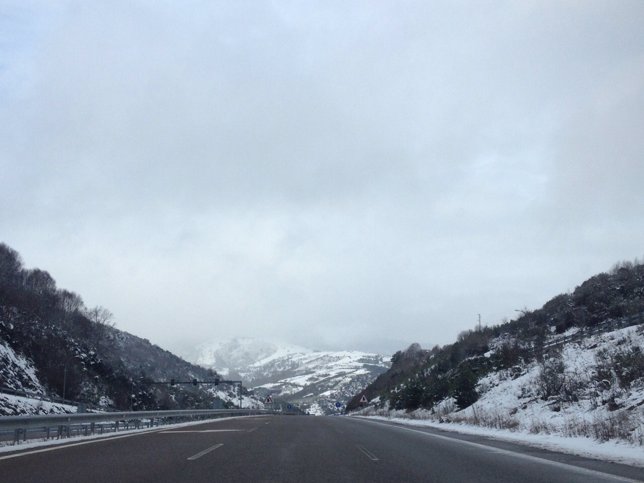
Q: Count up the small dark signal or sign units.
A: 3